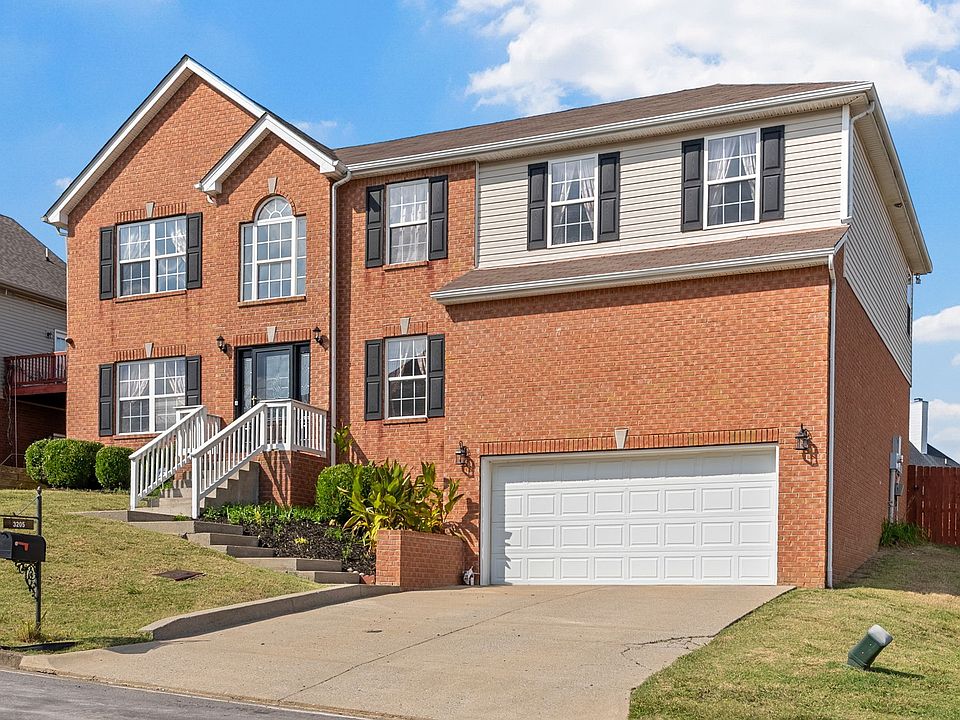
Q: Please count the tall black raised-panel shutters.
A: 12